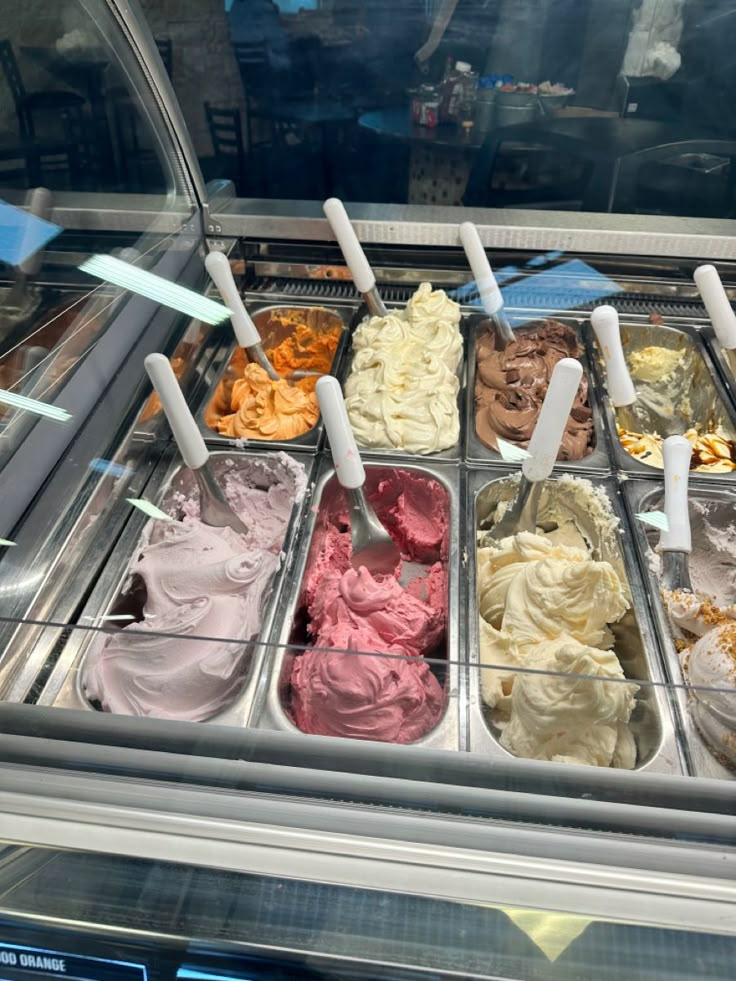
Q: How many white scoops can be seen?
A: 9